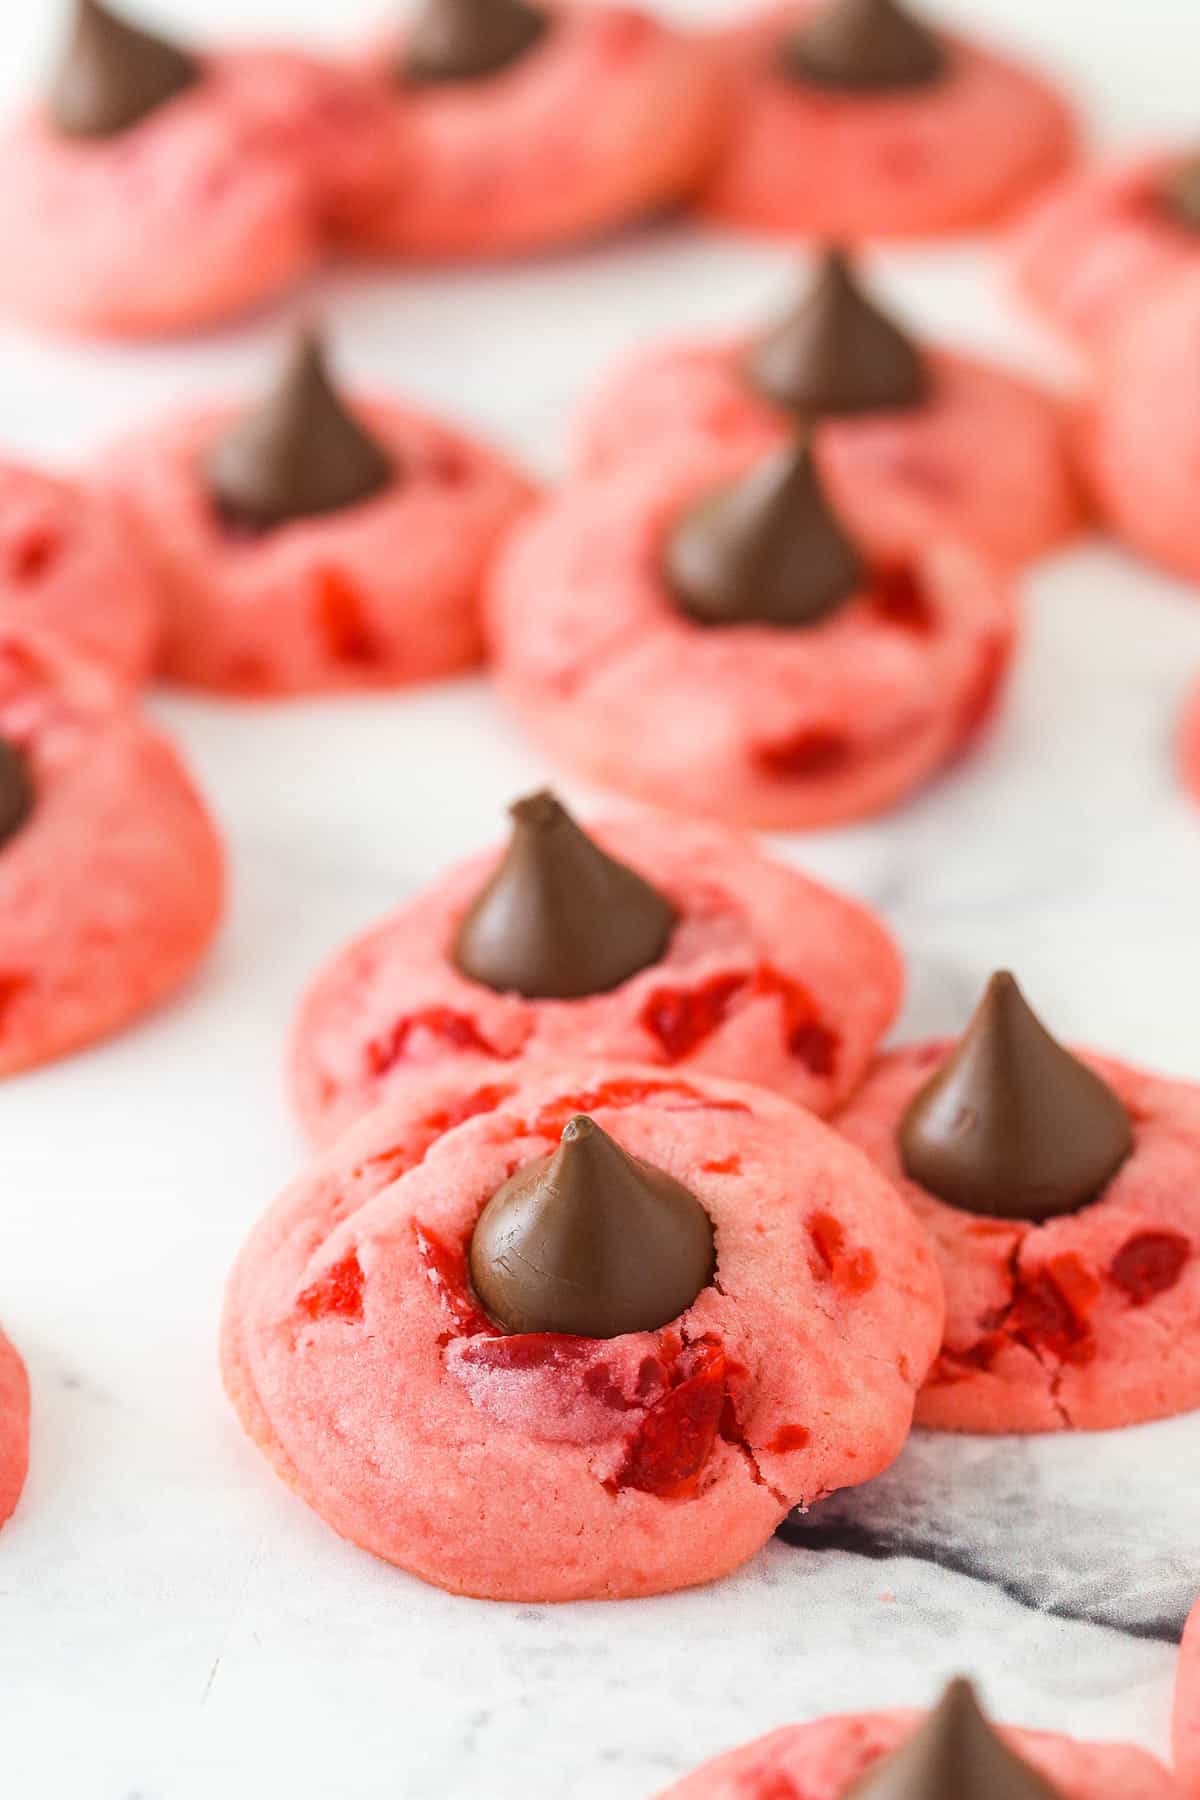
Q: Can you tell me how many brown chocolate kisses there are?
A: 12